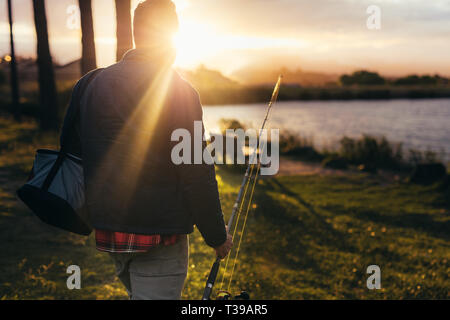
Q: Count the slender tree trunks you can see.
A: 4